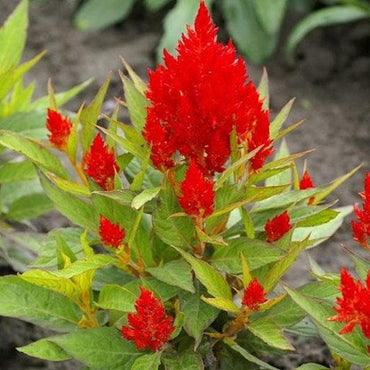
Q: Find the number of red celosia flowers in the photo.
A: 11